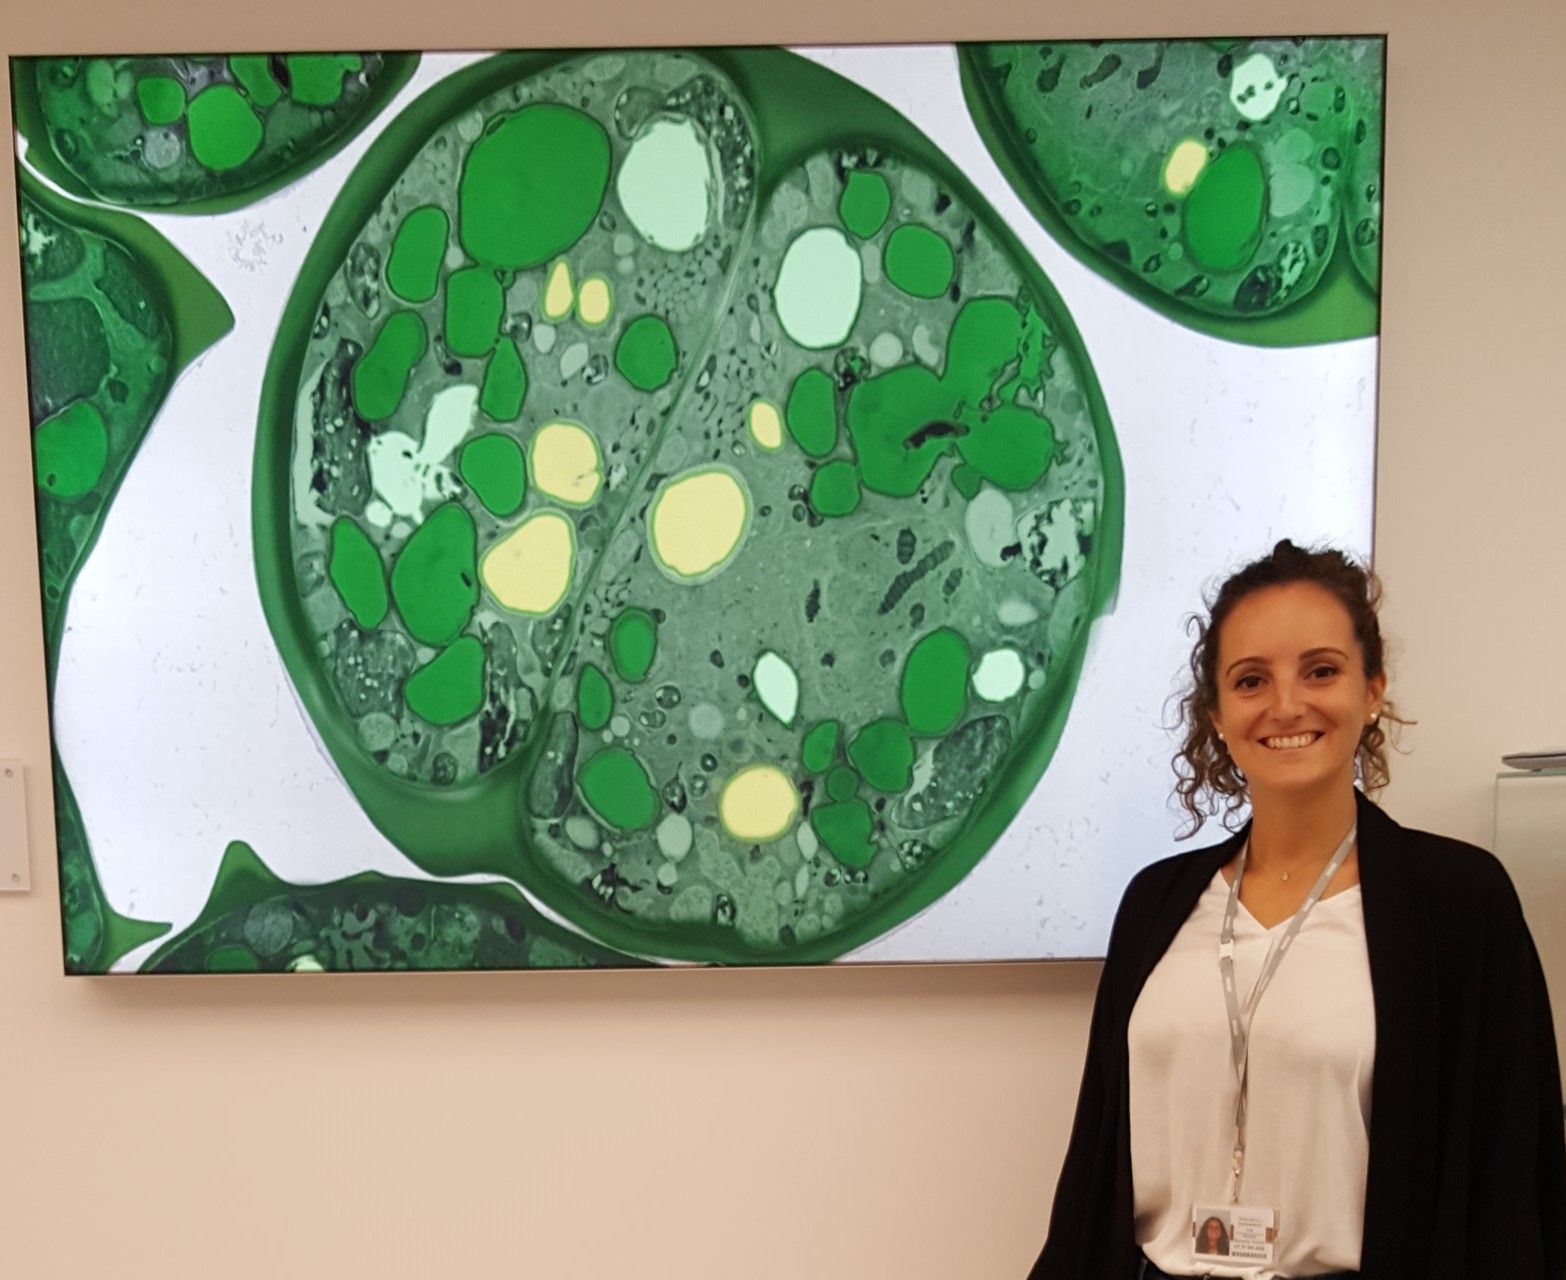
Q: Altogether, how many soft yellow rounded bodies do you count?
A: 8